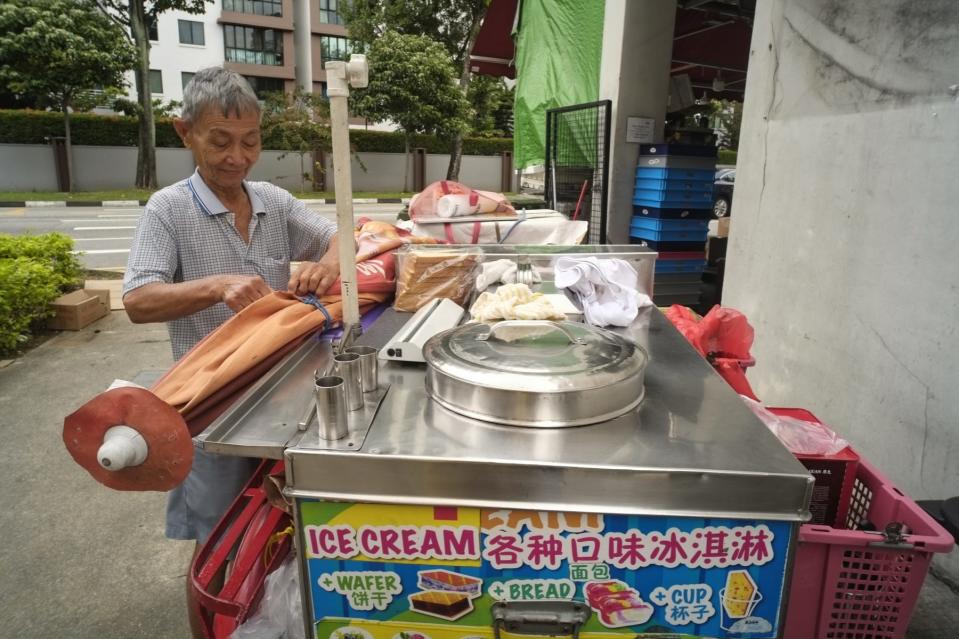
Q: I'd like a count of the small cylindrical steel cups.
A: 3